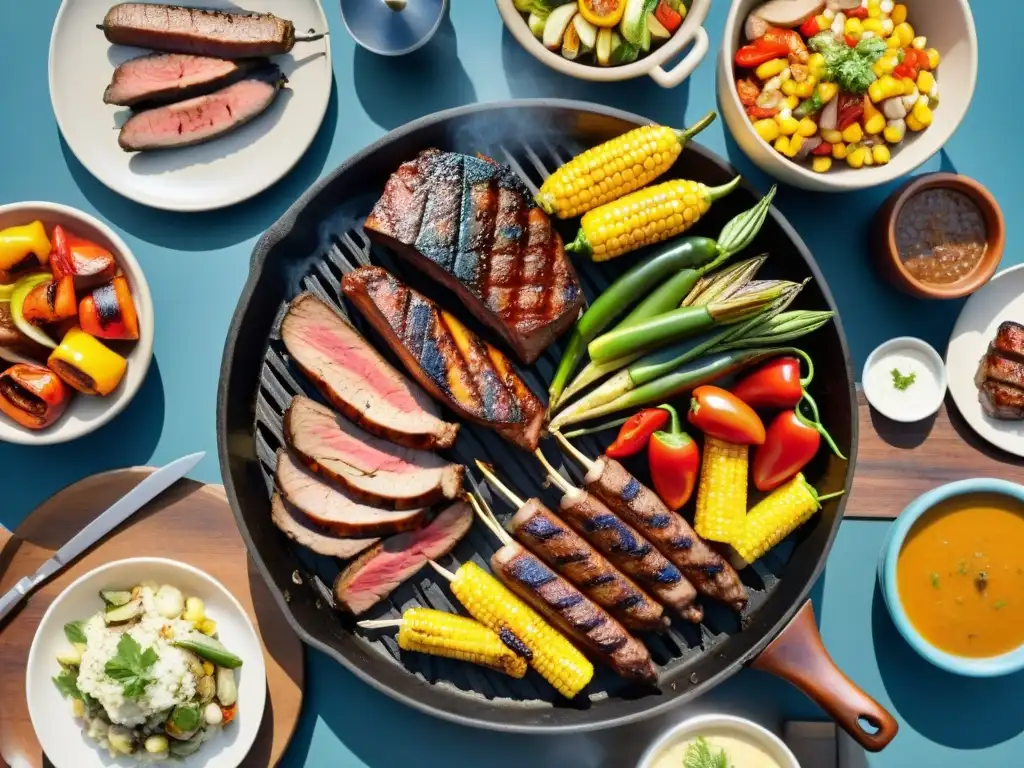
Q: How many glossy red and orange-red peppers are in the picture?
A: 5